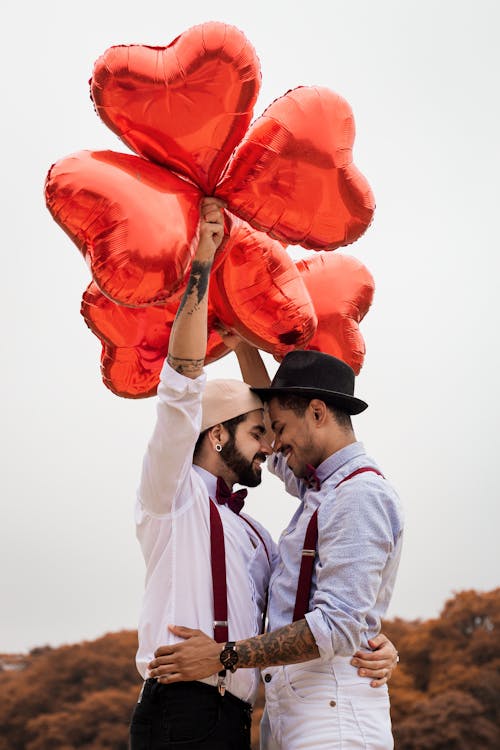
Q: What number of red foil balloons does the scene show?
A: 6